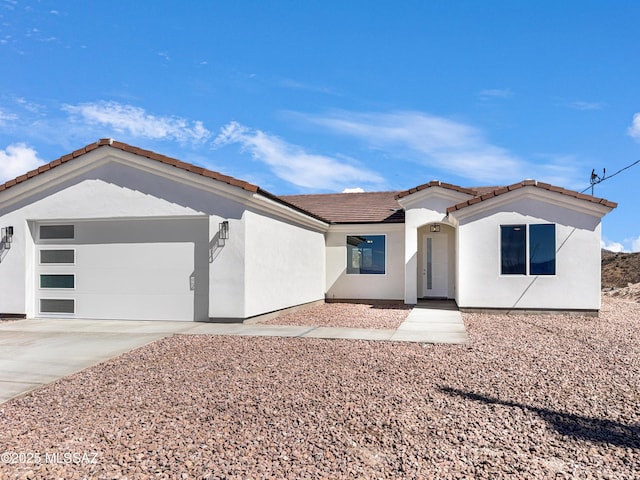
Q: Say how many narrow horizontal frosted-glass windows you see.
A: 4